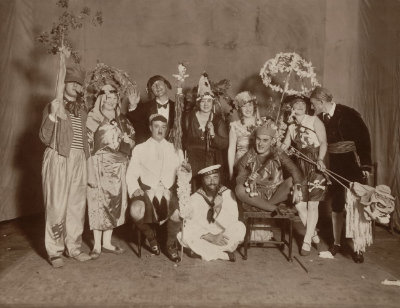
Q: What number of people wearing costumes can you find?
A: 10